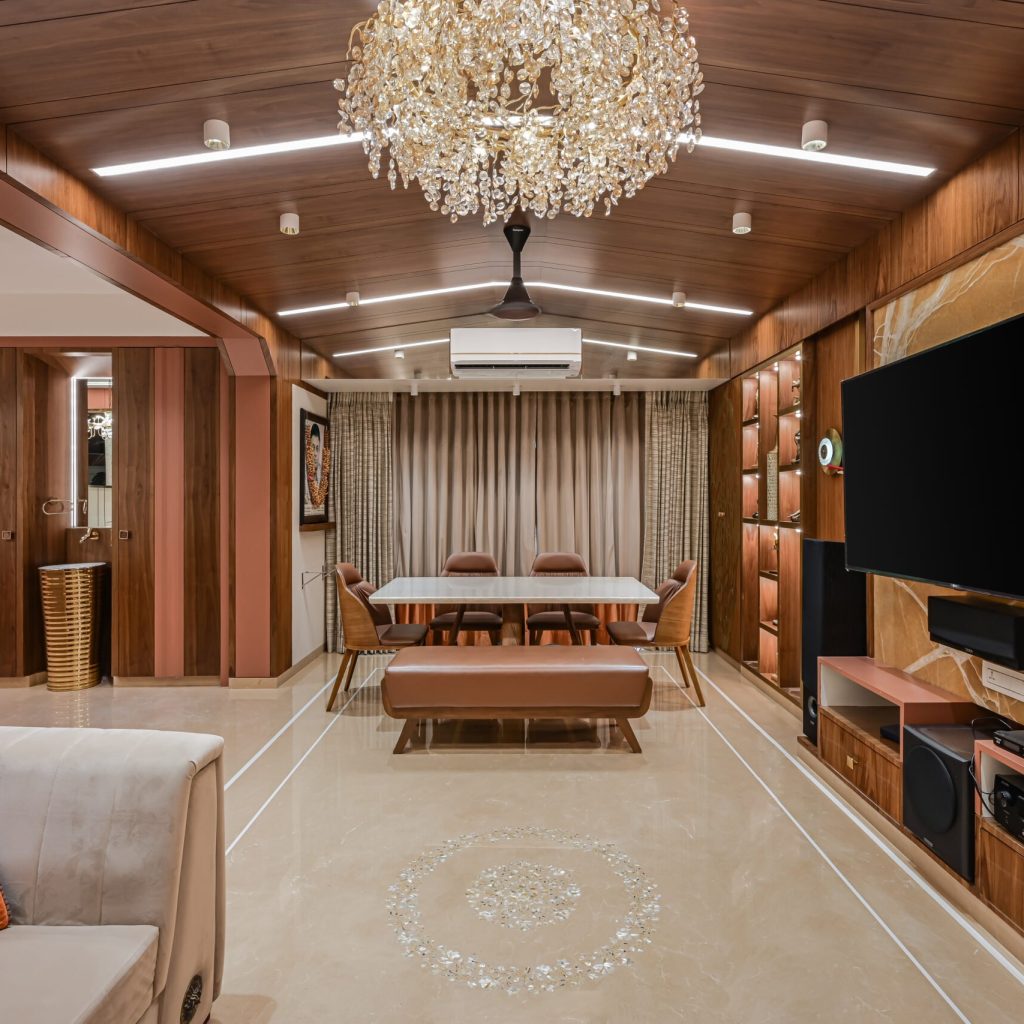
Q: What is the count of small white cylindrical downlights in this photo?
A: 11